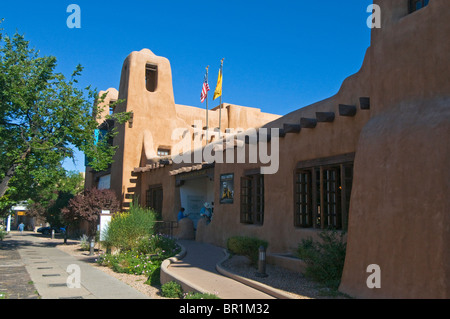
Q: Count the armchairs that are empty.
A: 0